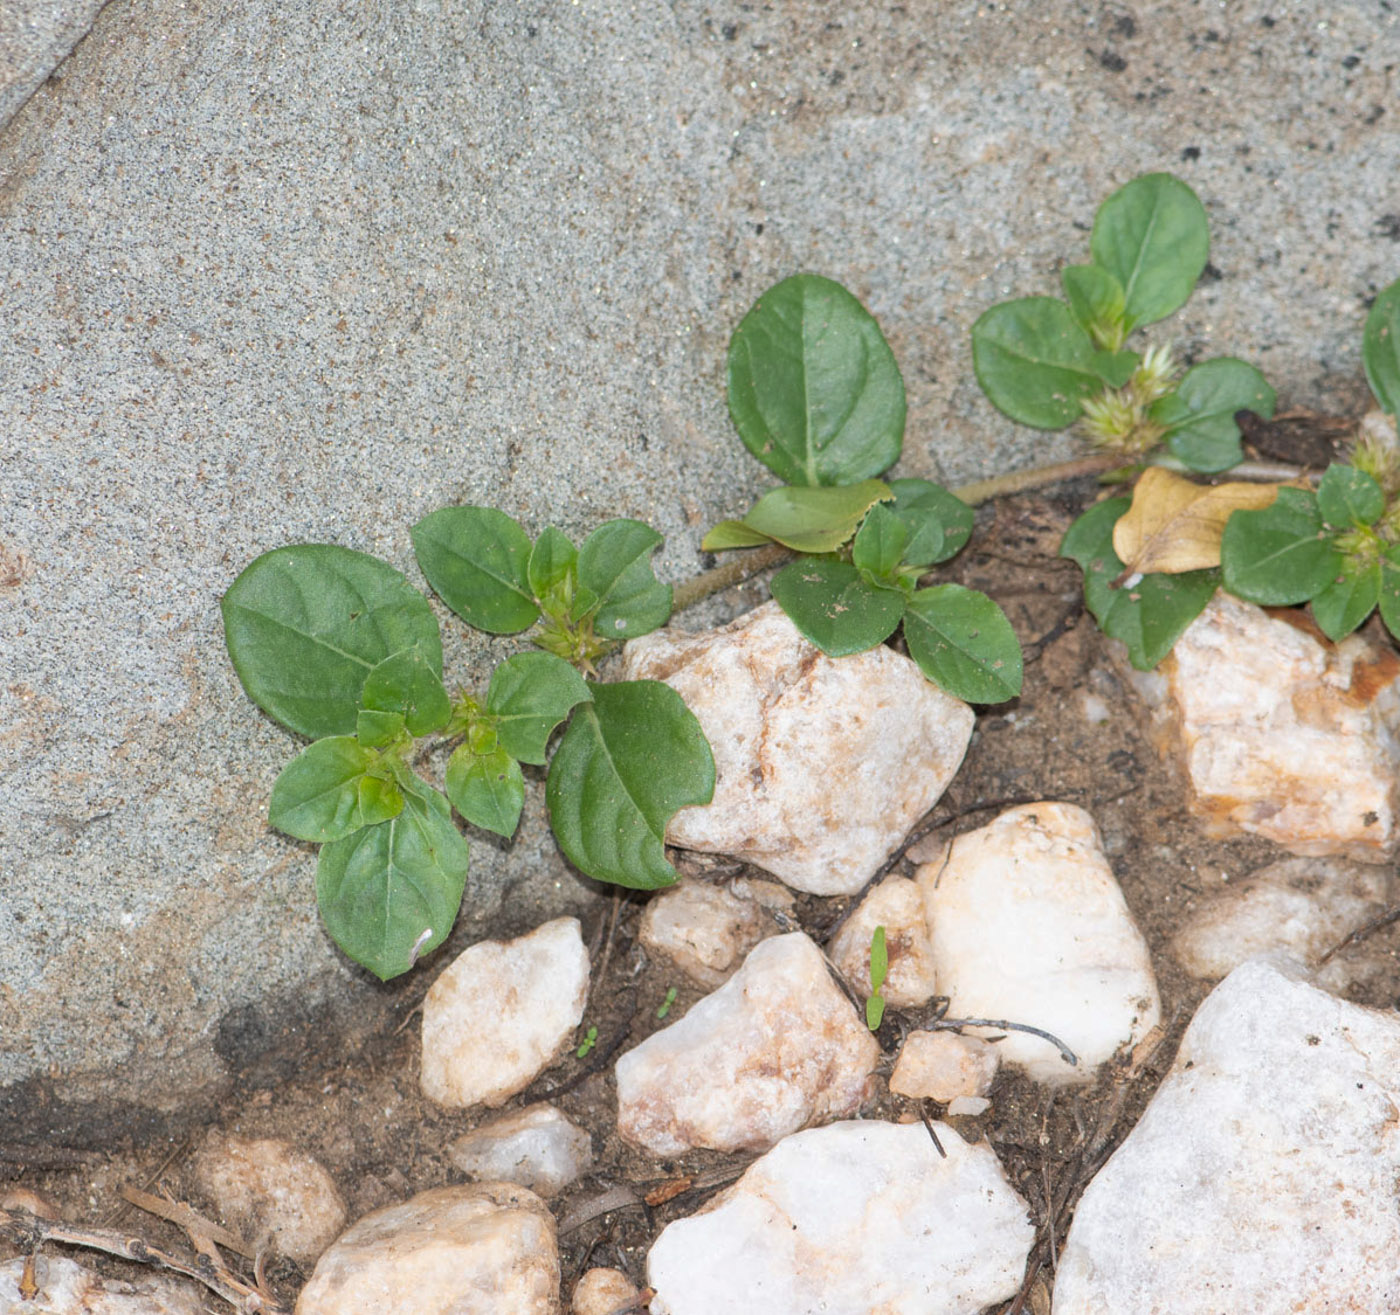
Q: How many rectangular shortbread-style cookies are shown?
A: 0